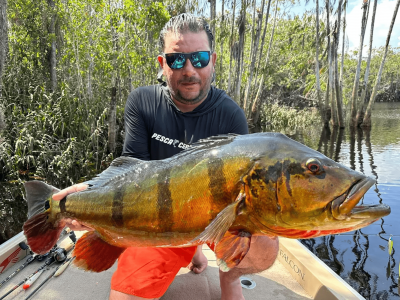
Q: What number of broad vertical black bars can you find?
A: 3